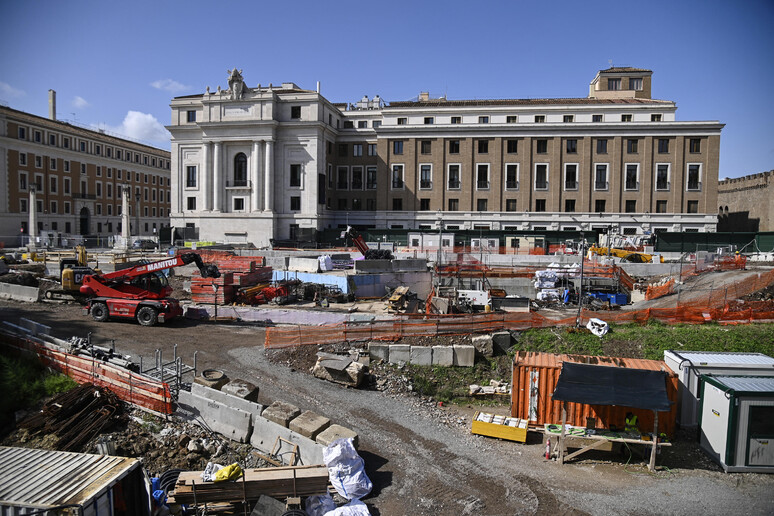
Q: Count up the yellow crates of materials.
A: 1